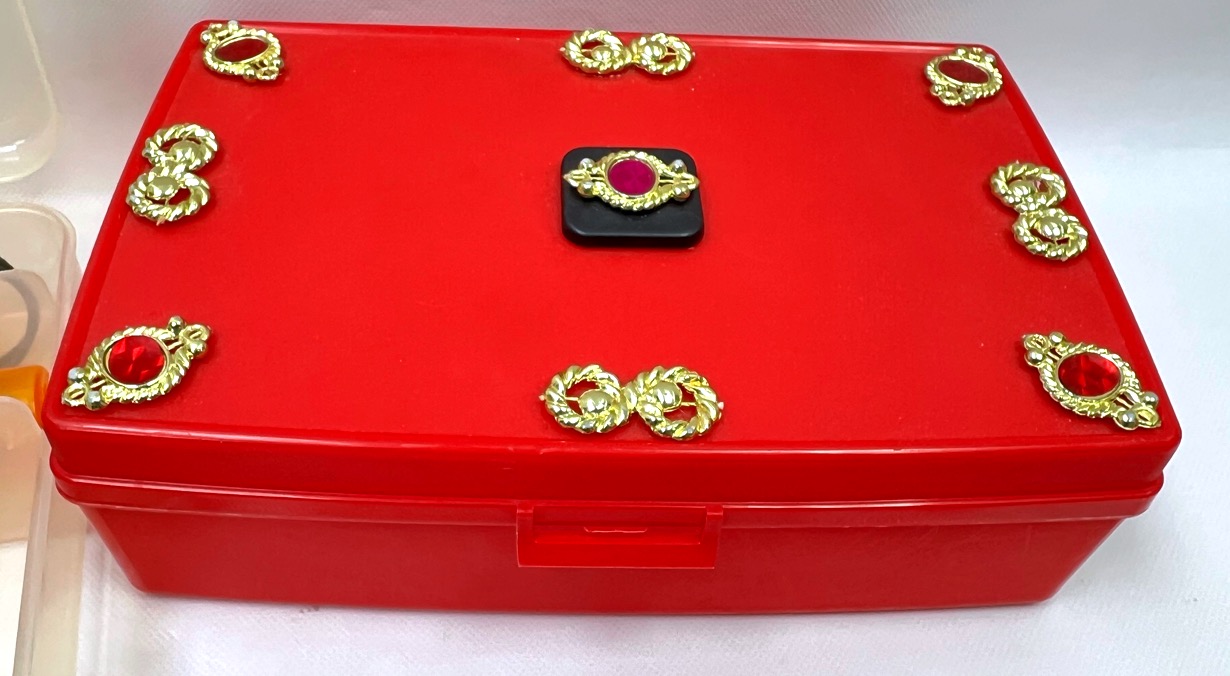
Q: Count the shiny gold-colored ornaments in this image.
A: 9